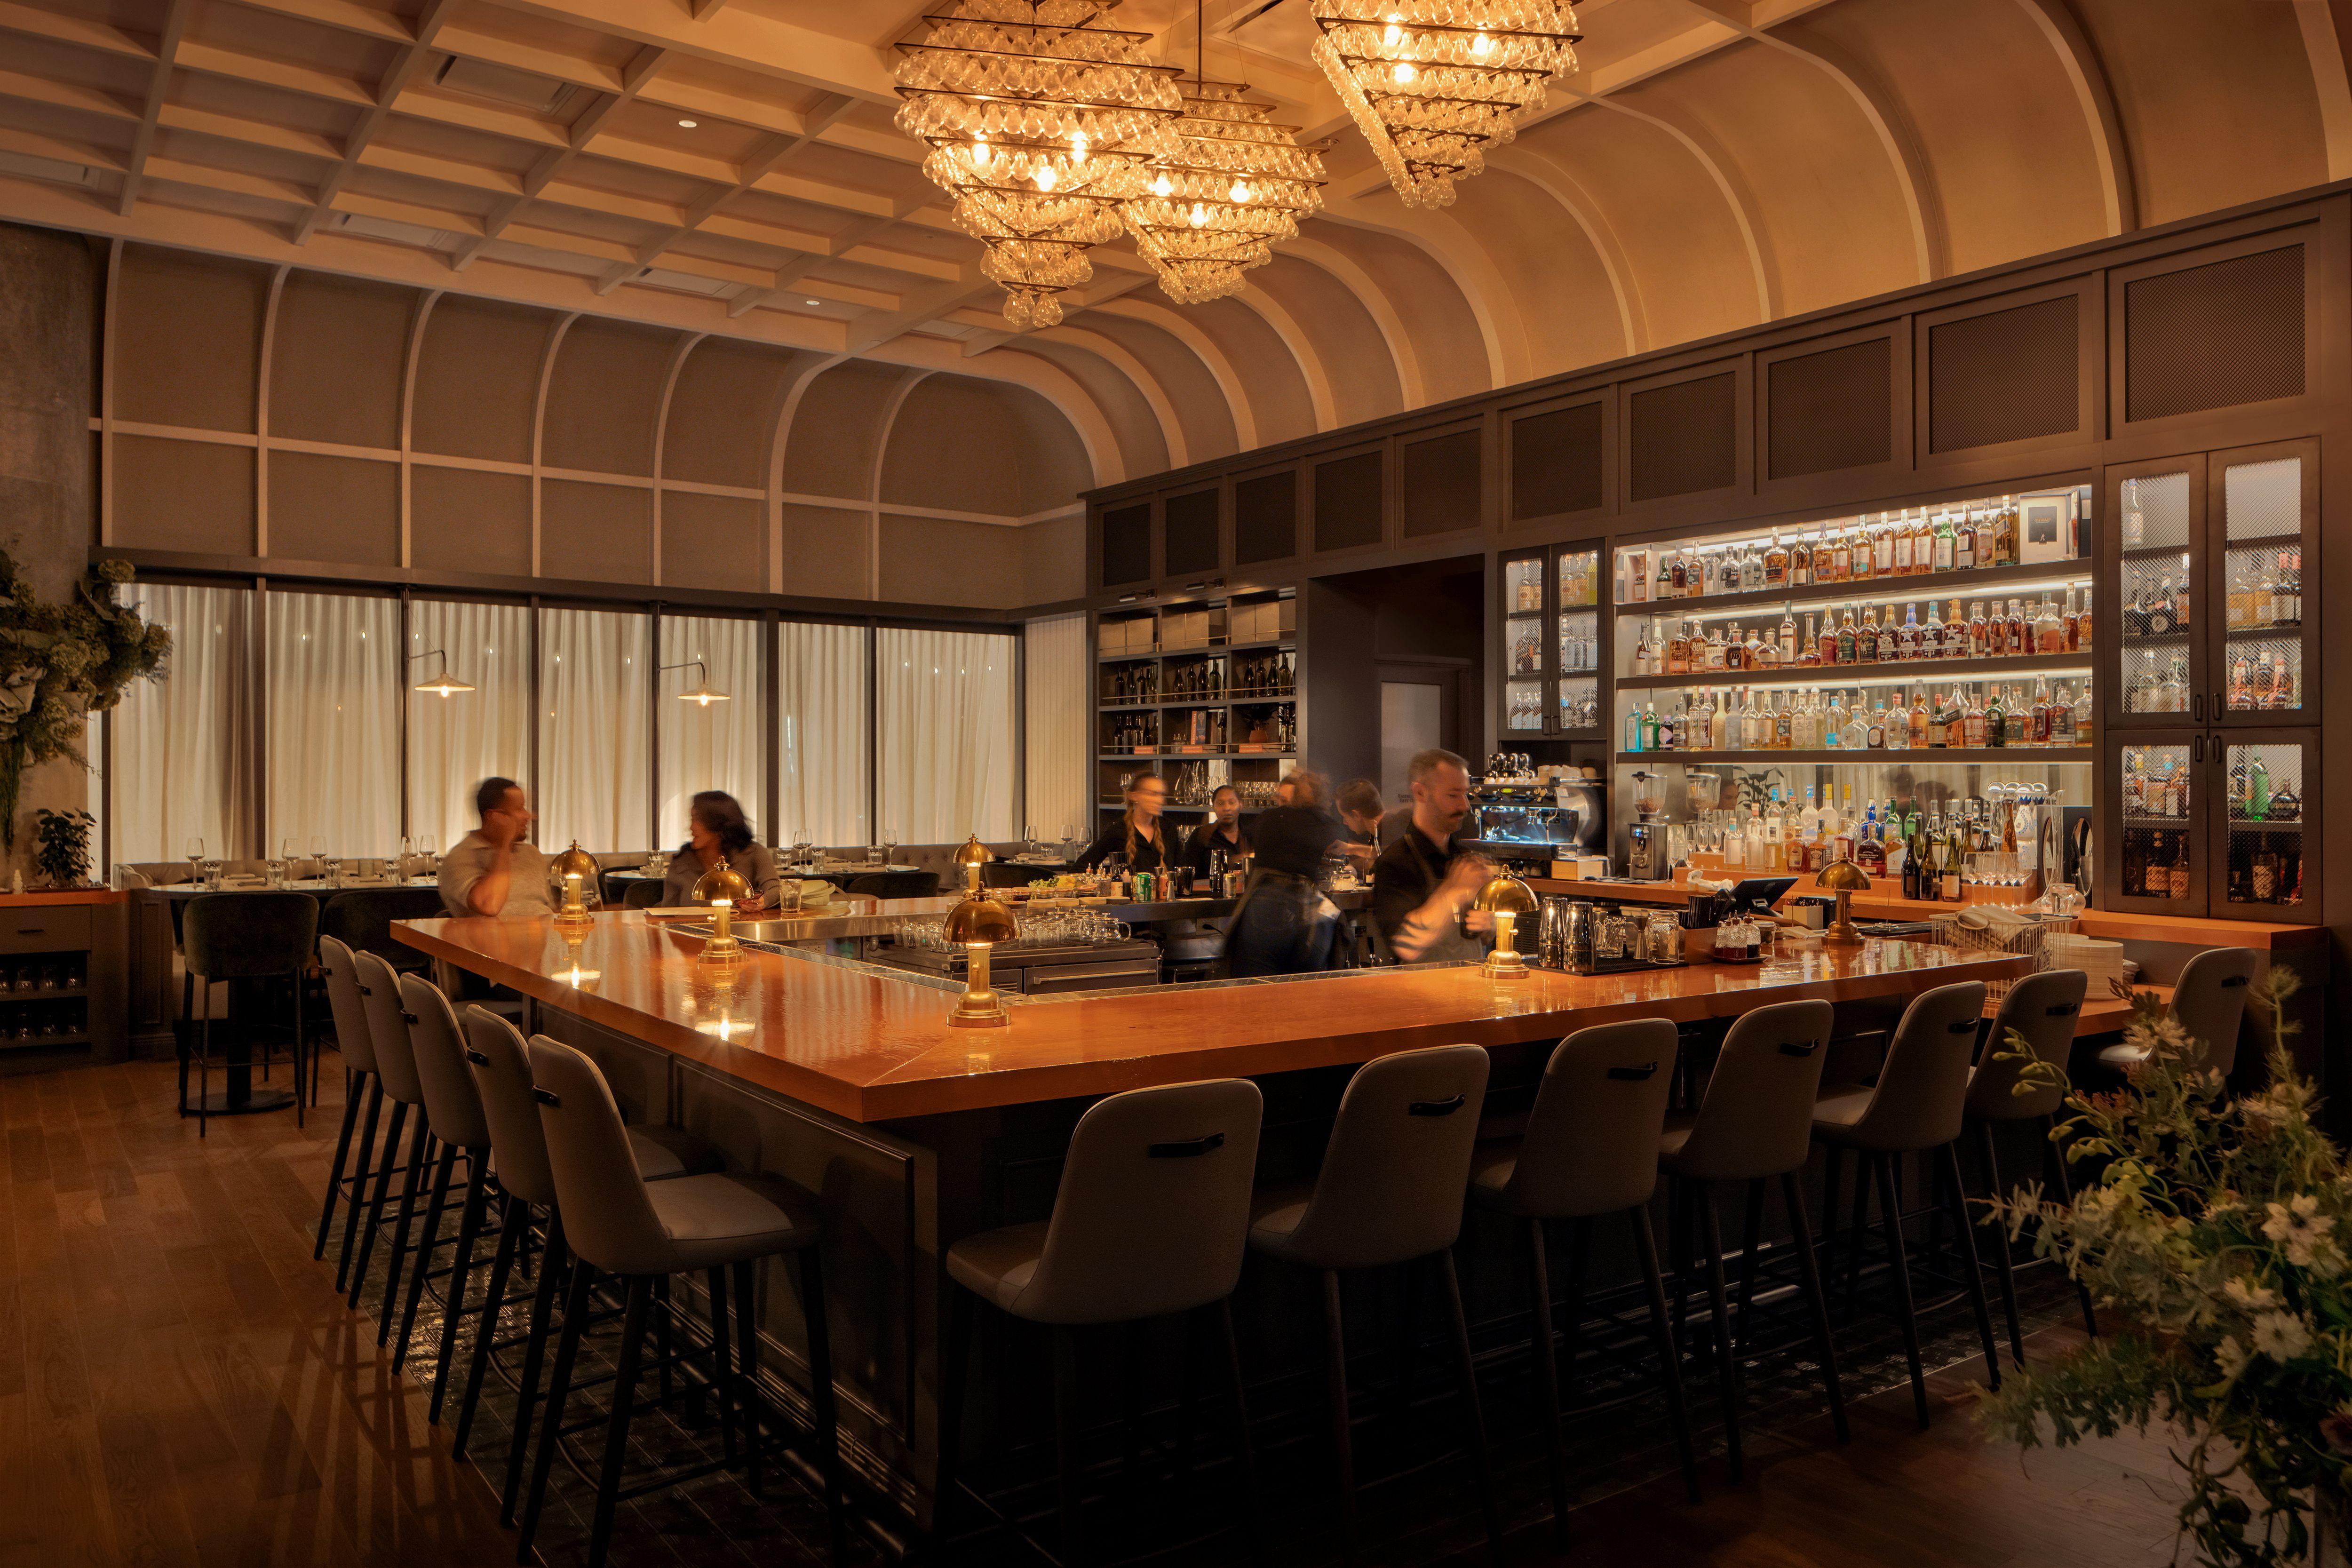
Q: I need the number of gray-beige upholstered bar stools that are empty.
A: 12